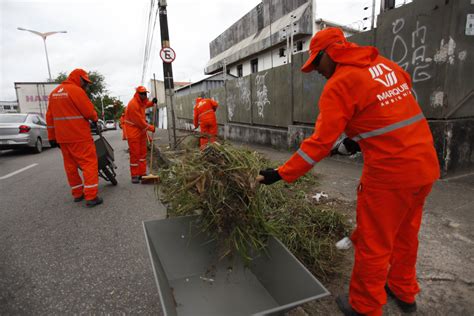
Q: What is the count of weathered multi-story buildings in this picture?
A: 1